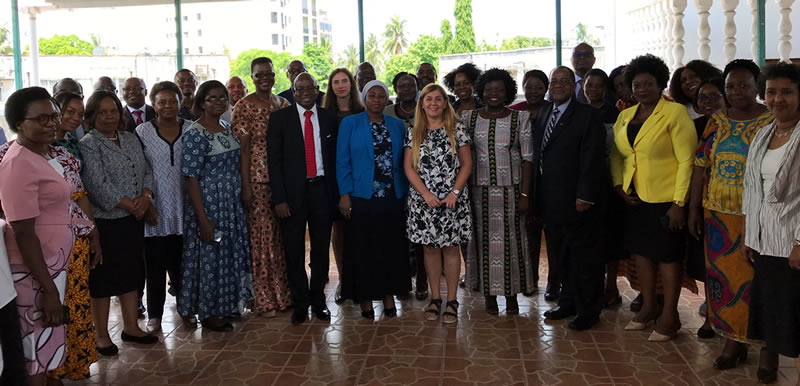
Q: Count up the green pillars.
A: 5